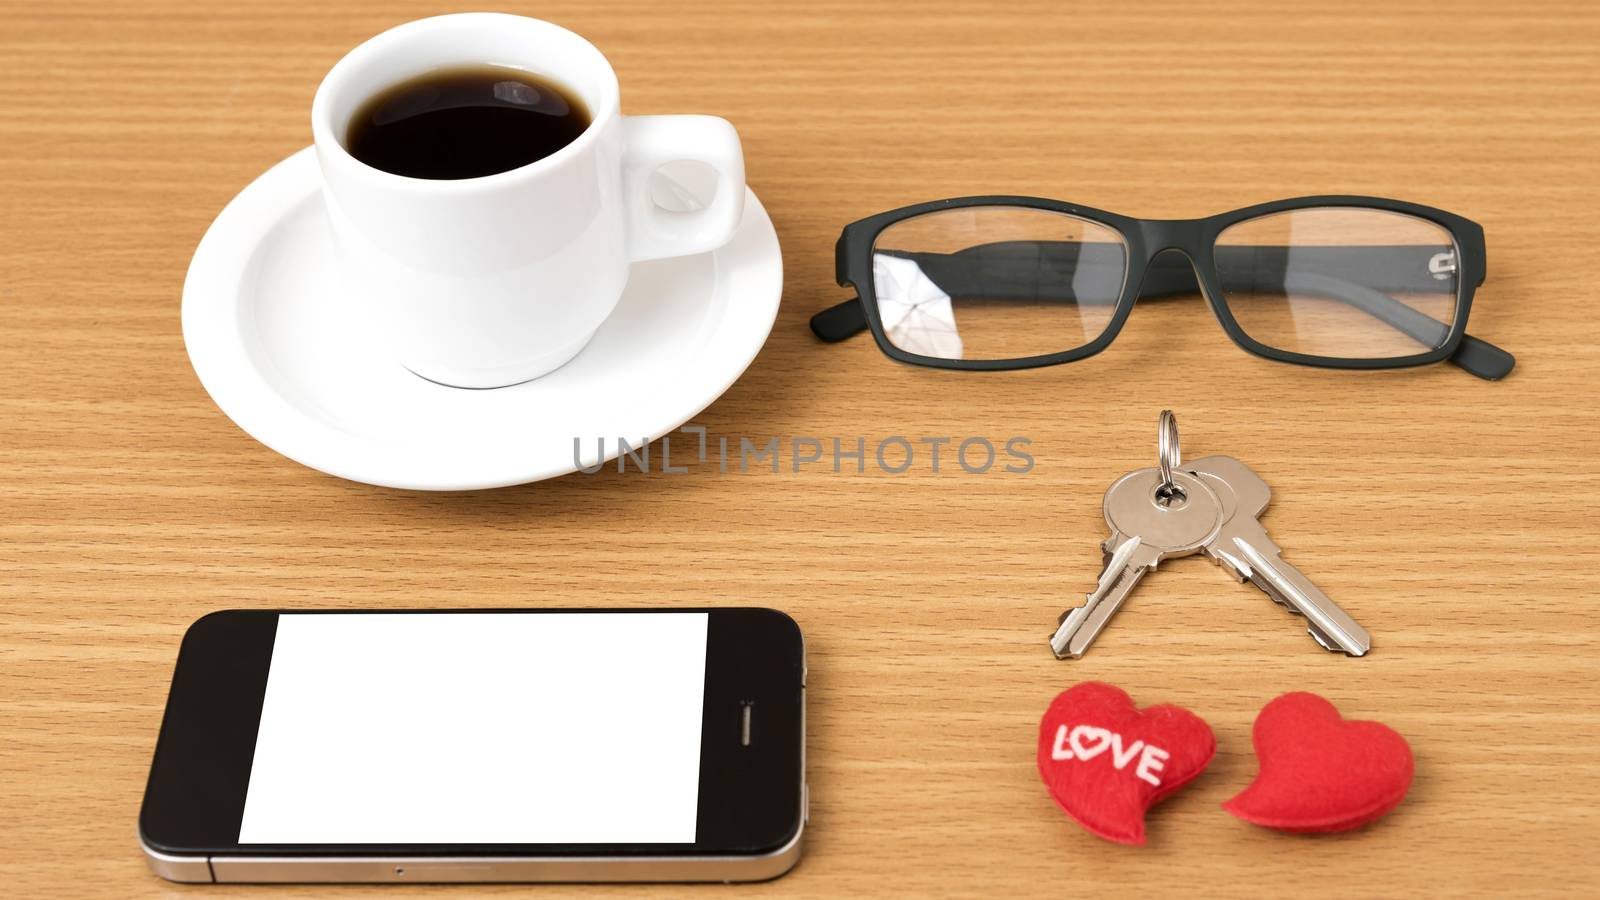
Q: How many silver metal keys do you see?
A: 2